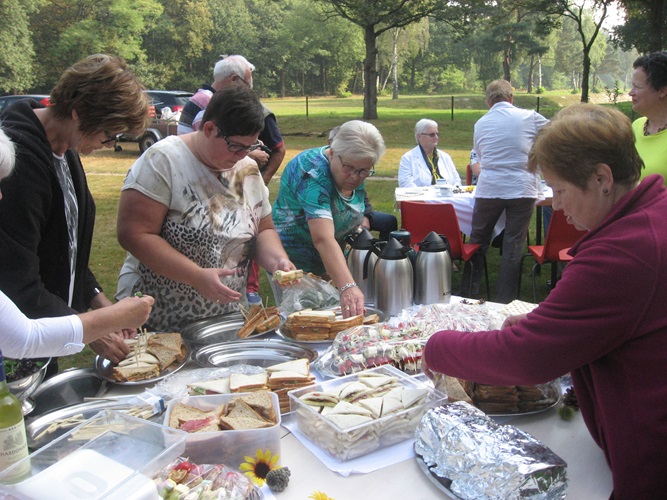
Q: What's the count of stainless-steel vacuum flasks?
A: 3